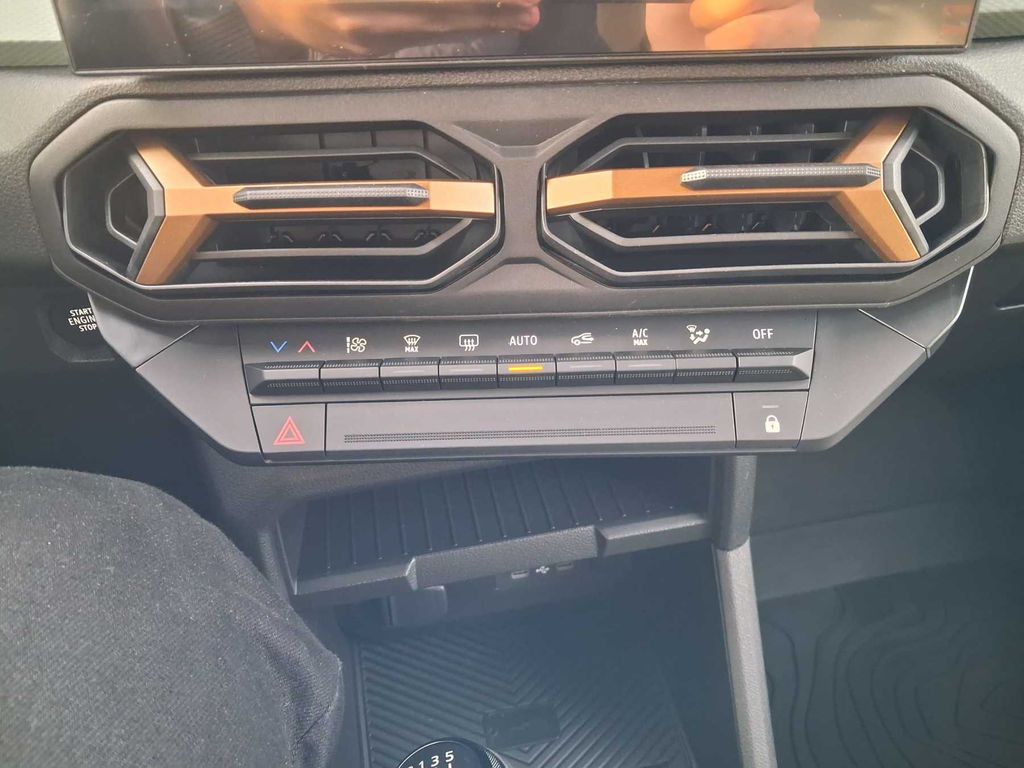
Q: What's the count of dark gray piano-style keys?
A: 9